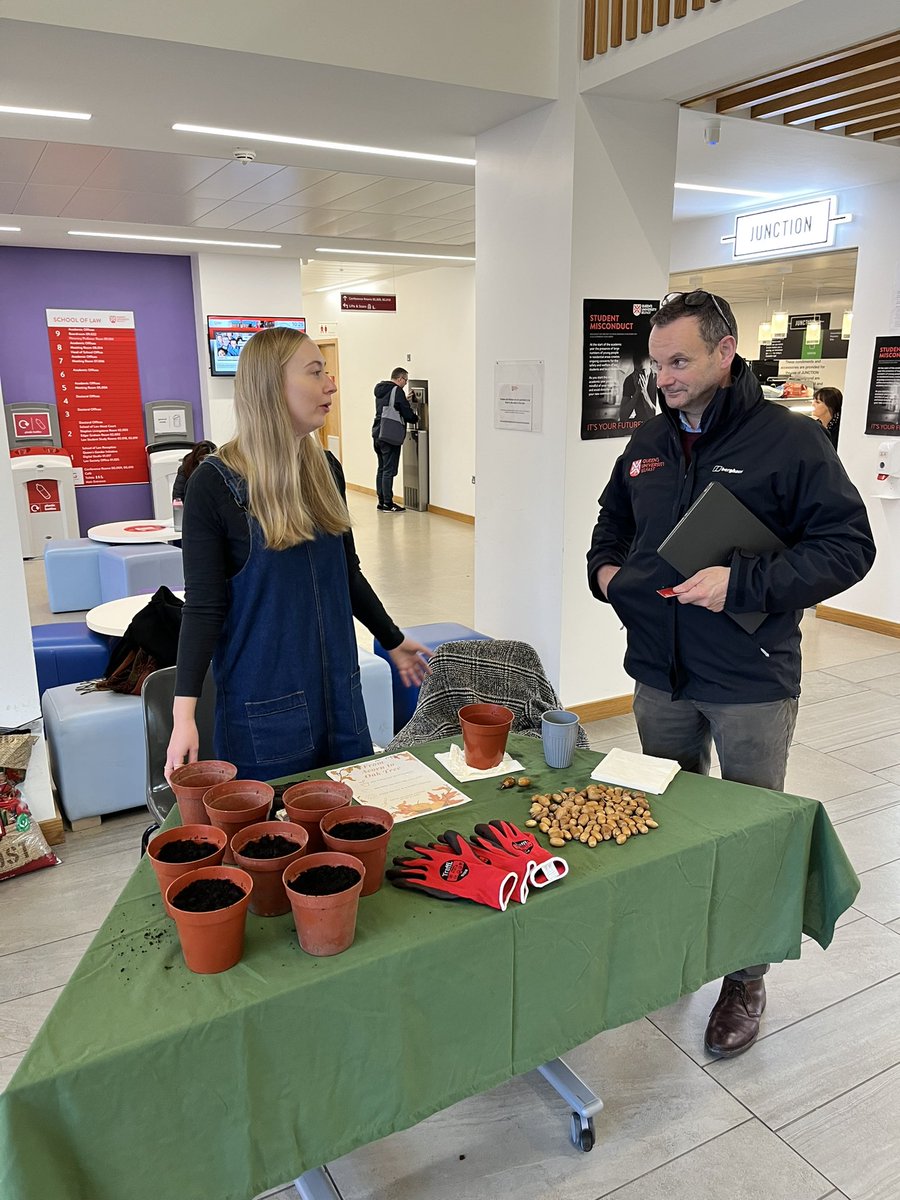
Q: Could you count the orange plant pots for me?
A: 9